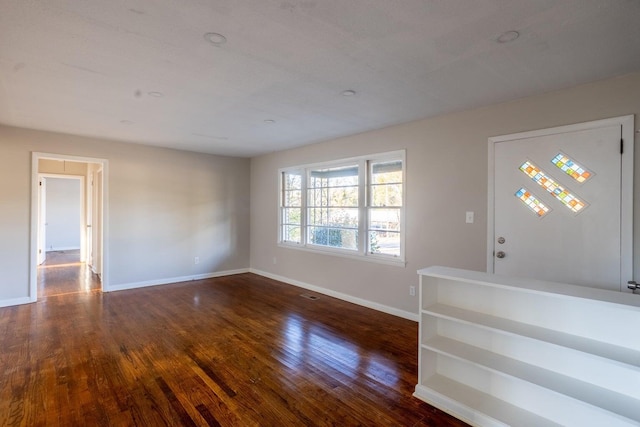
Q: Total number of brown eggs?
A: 0